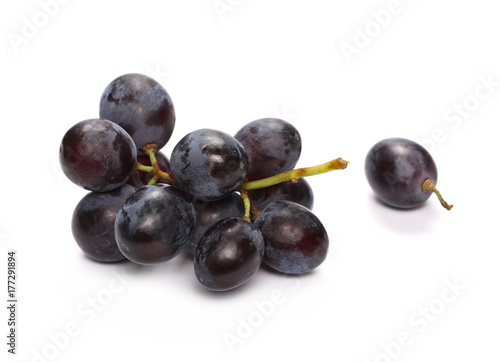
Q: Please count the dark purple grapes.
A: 12